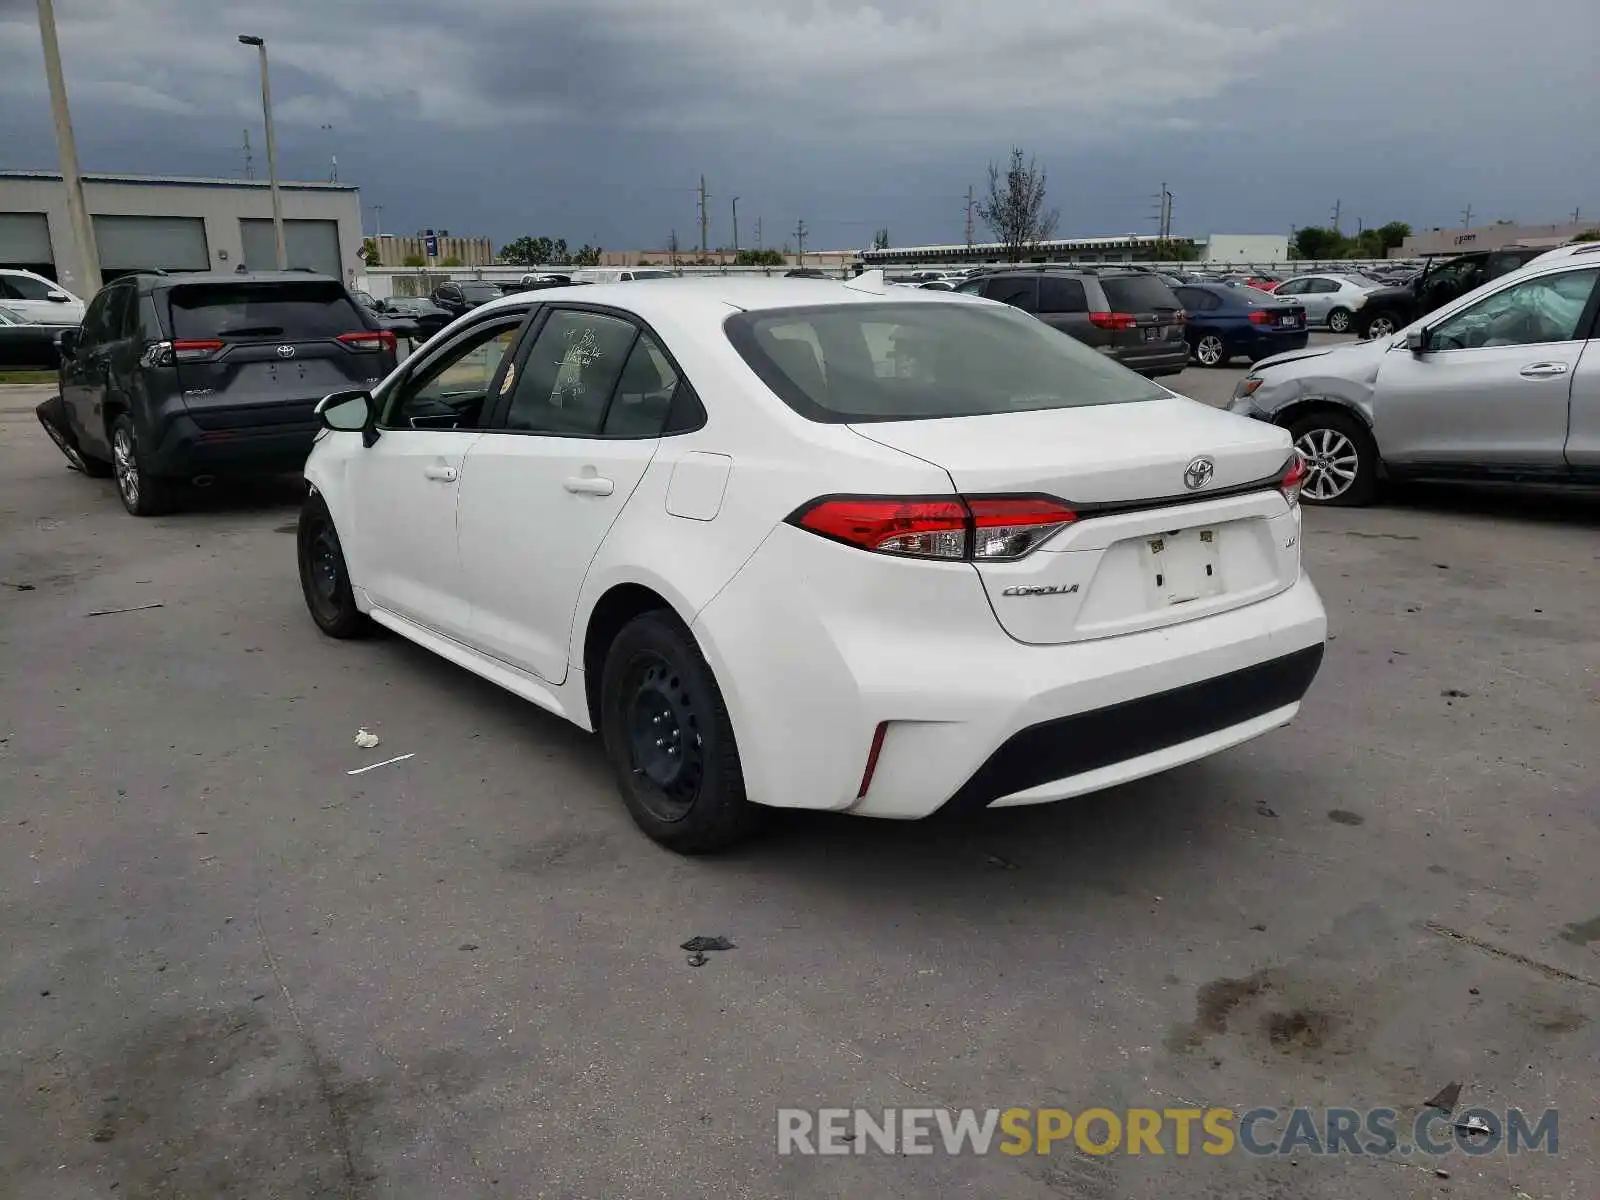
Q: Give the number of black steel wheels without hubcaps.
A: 2